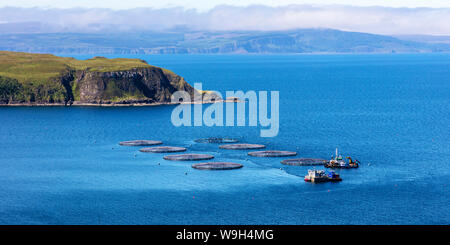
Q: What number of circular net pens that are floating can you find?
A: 8